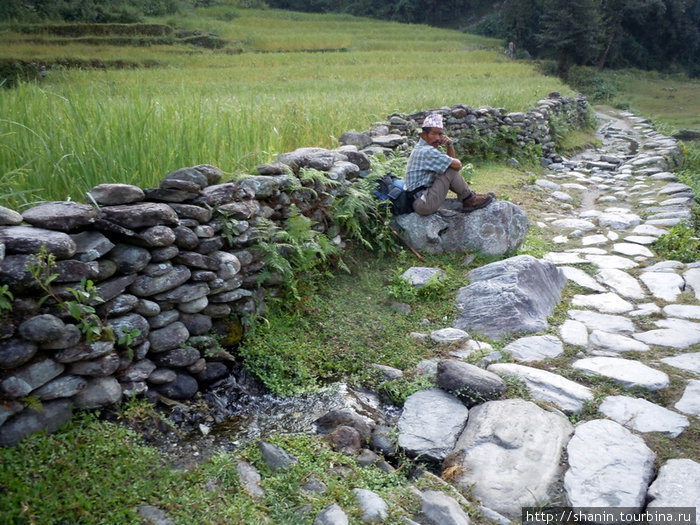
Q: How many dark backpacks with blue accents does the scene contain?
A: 1